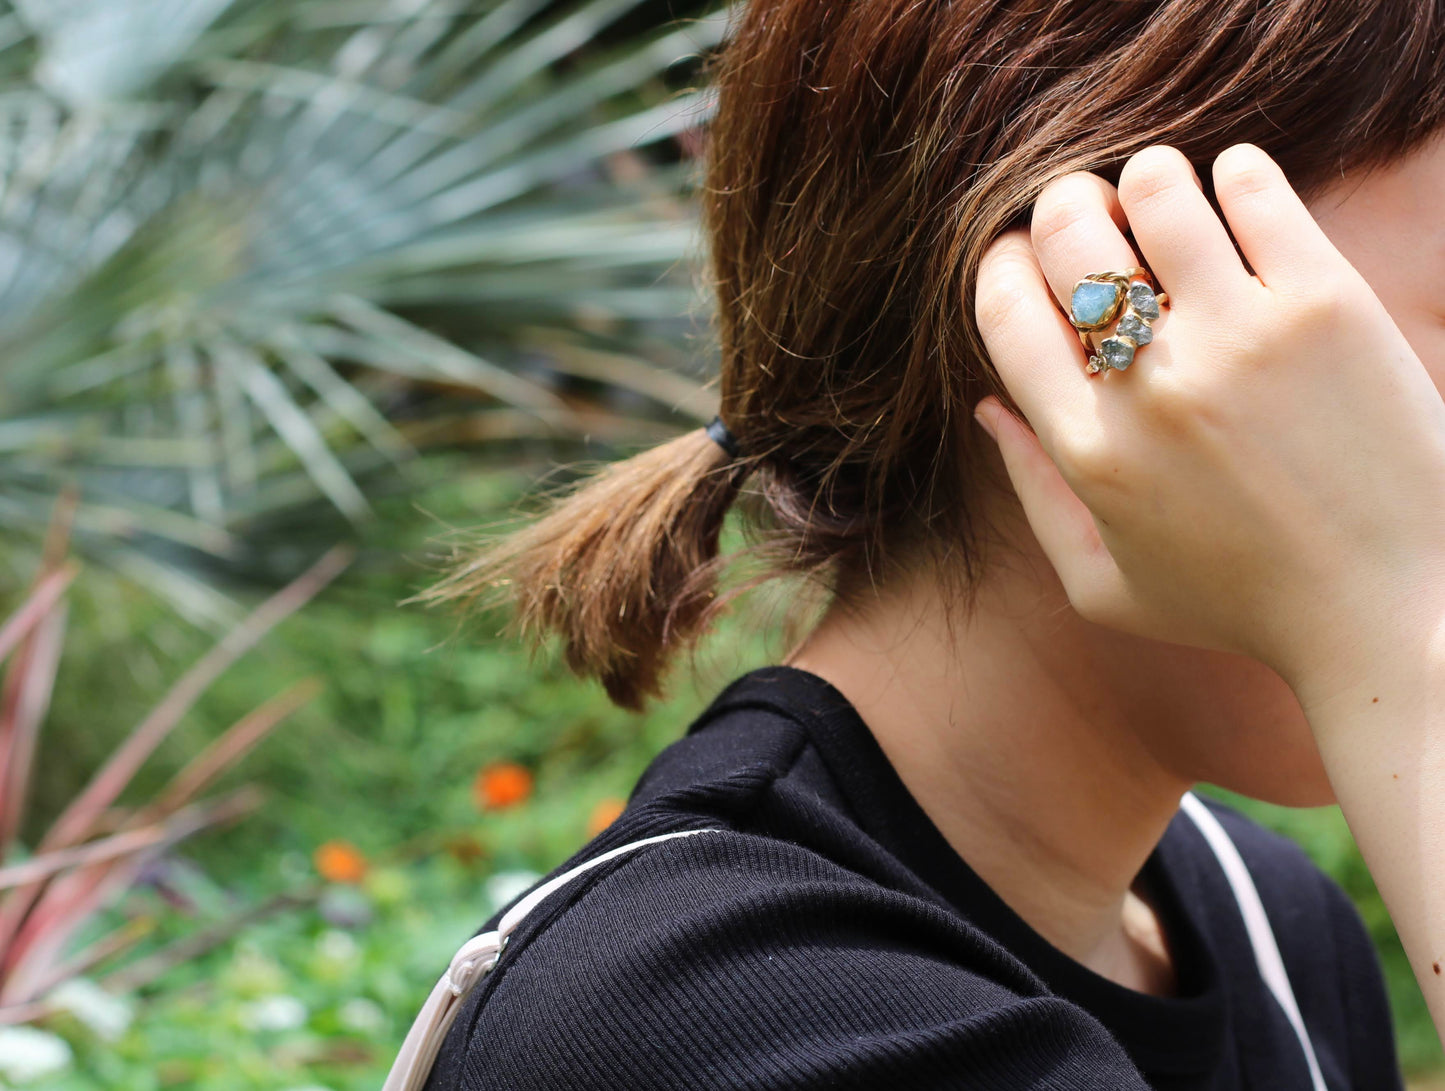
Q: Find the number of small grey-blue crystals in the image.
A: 3